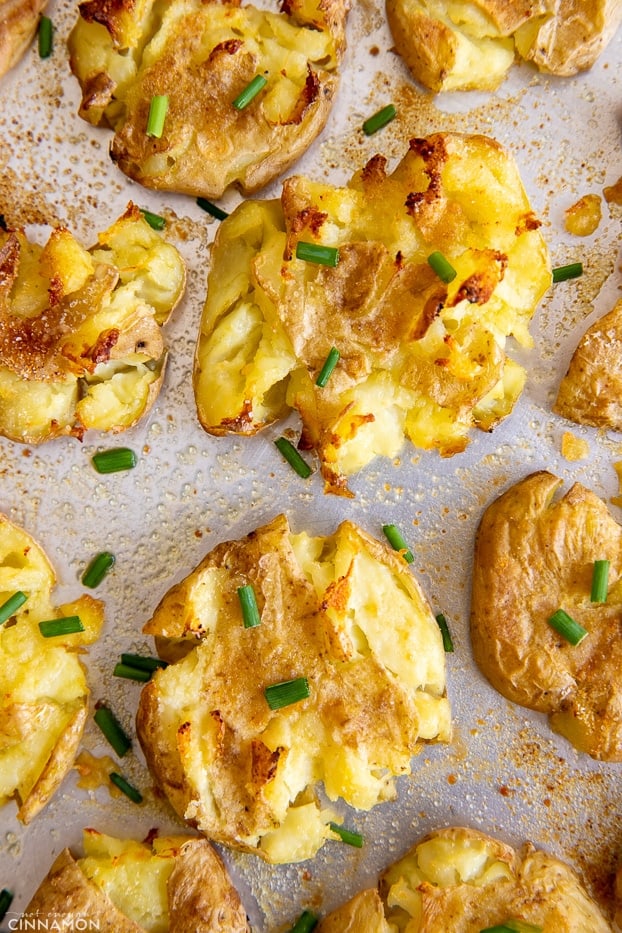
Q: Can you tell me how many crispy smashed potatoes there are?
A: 11